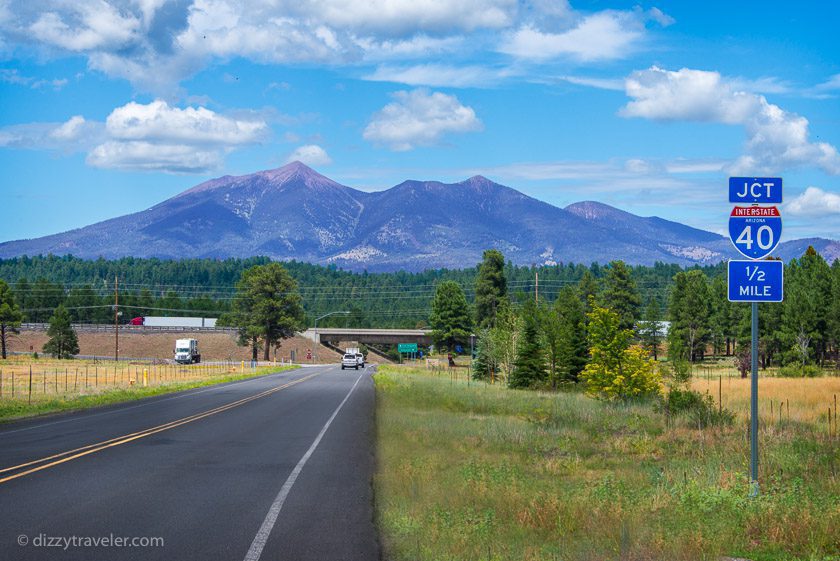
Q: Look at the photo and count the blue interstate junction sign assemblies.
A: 1